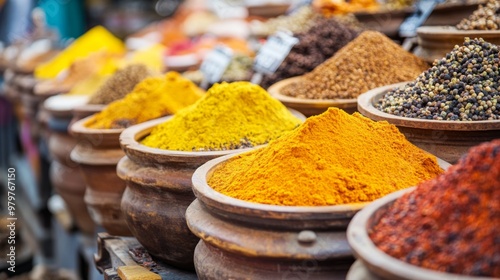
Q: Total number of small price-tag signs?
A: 3